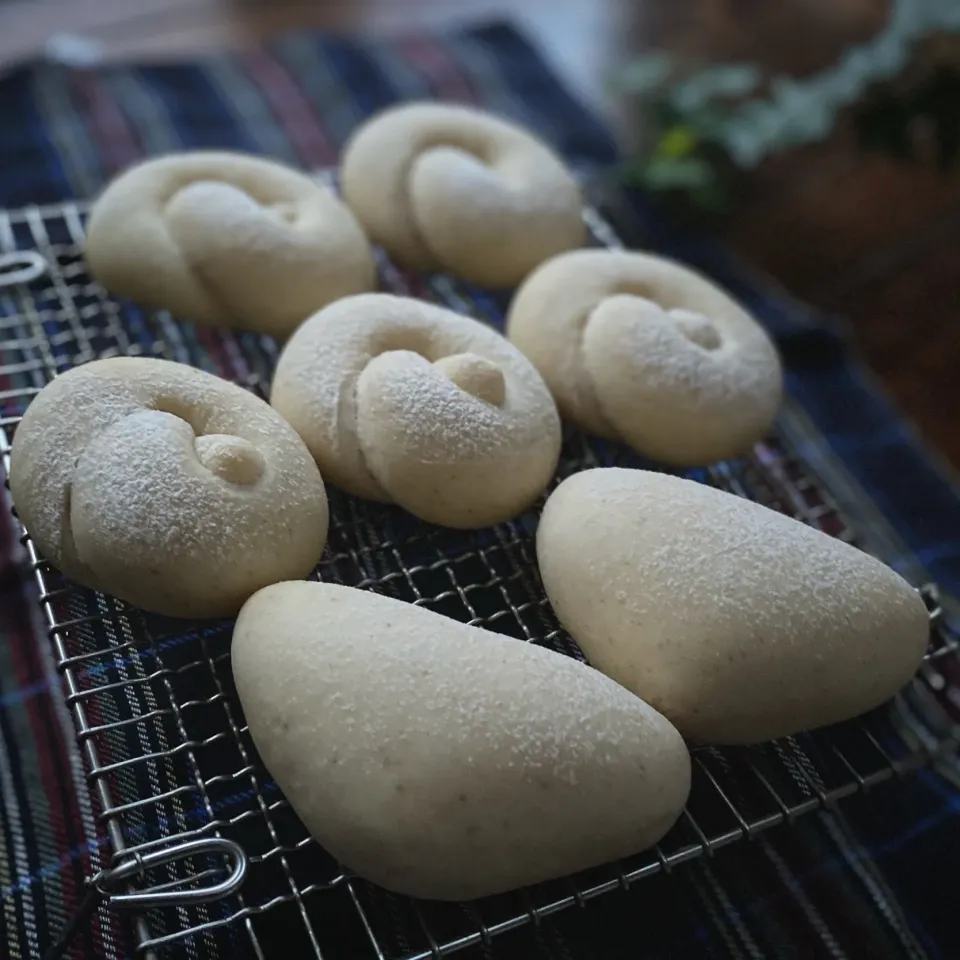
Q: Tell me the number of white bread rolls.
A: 7